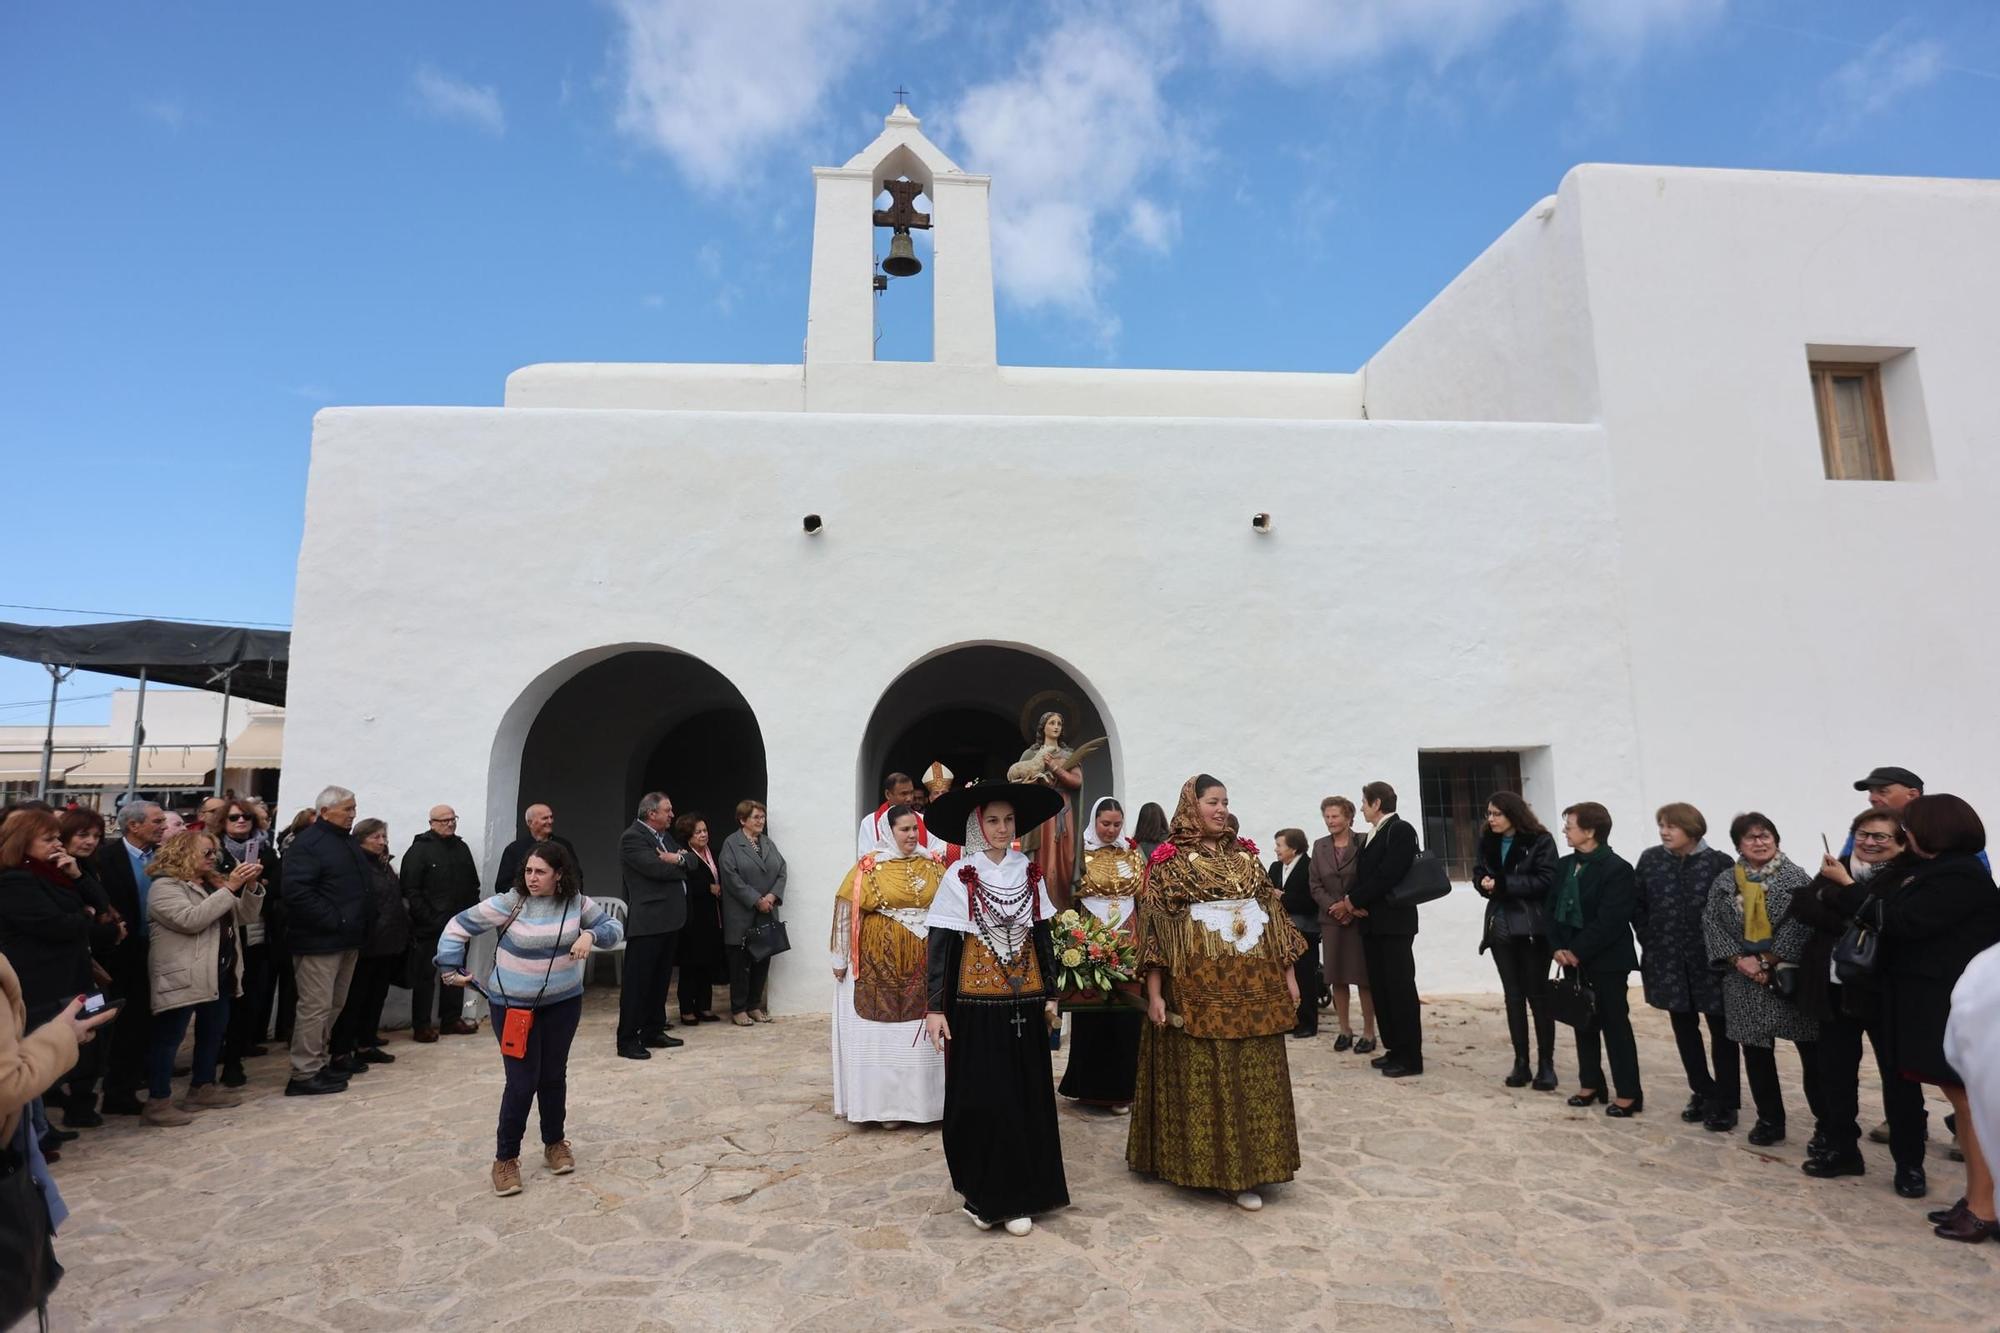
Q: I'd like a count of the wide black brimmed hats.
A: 1